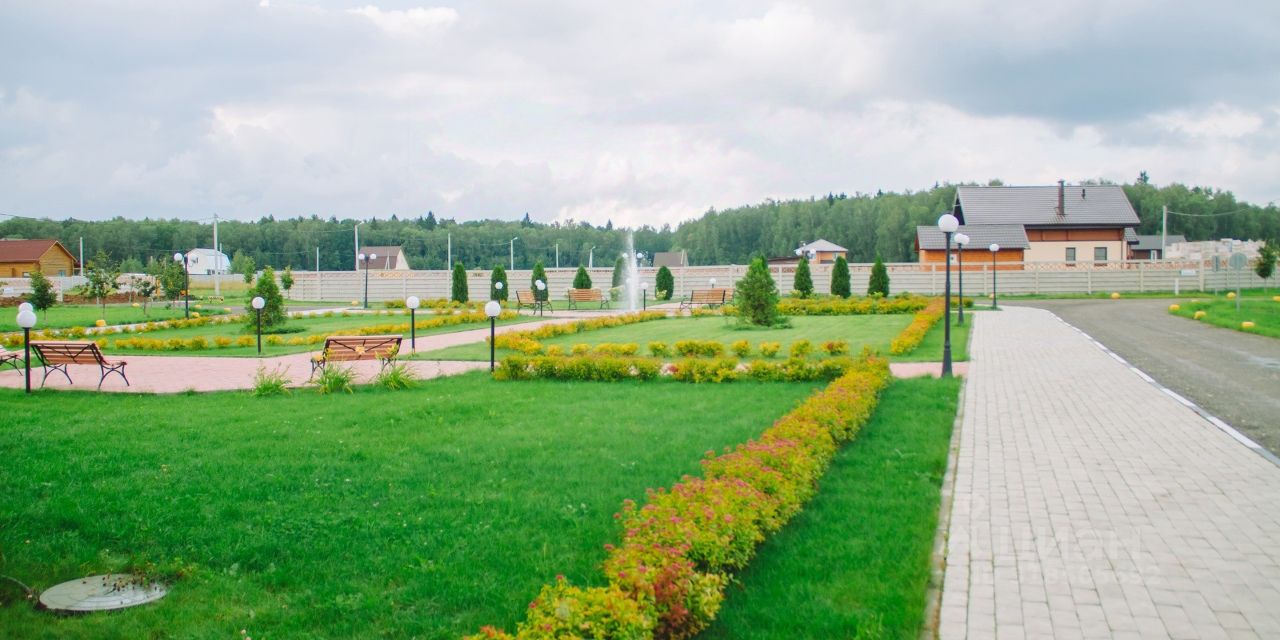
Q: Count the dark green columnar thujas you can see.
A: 9